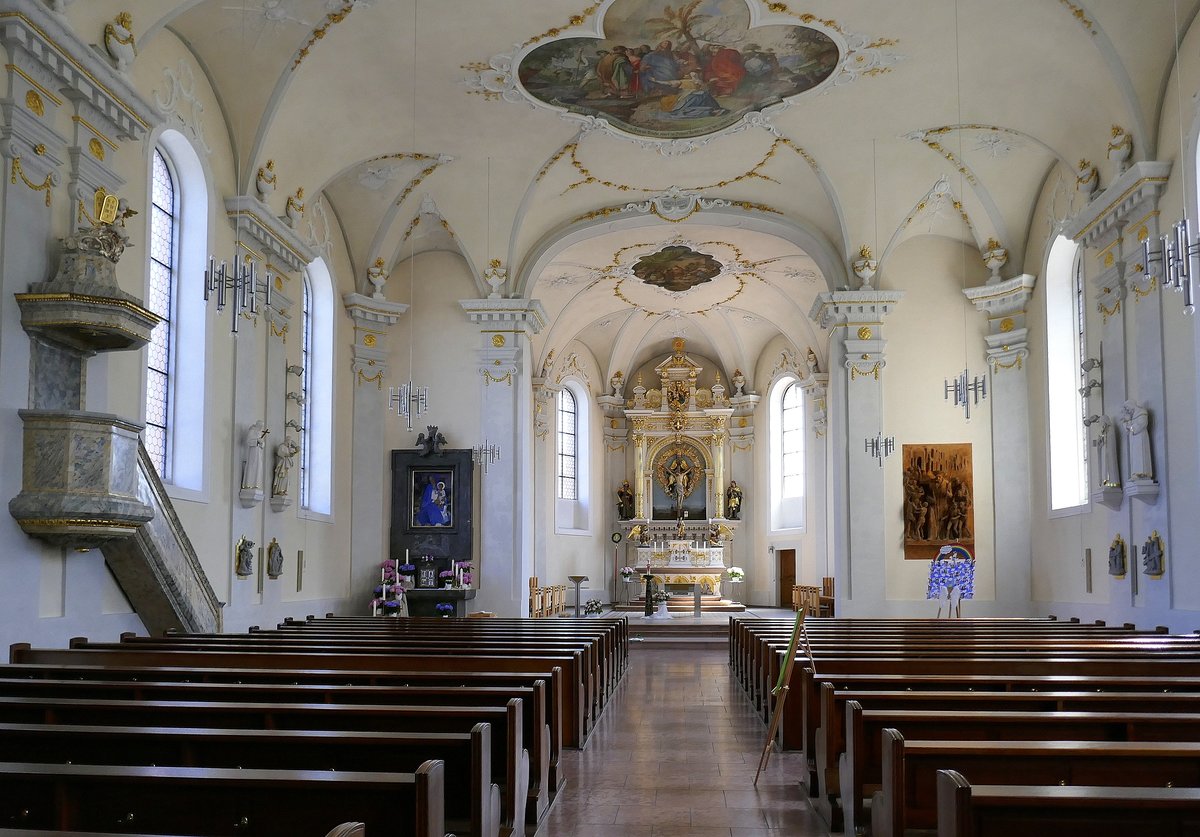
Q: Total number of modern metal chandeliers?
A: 6